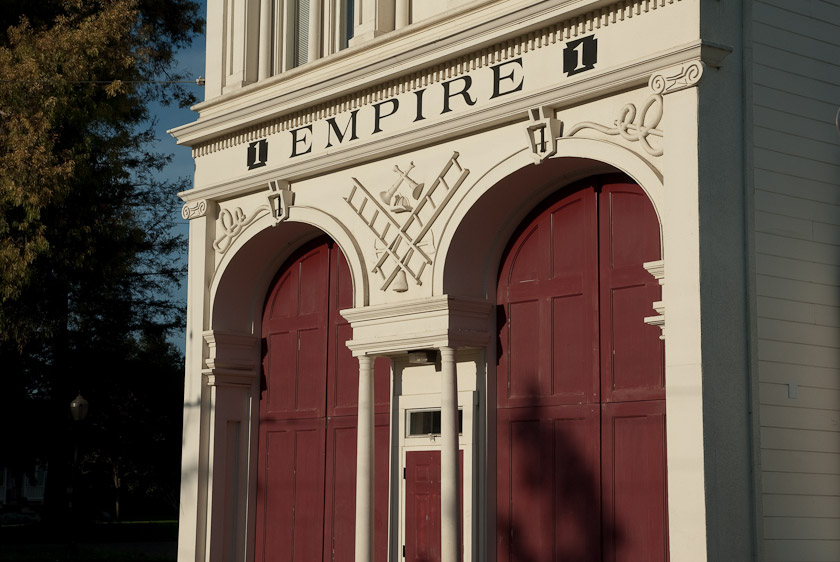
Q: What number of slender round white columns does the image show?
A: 2